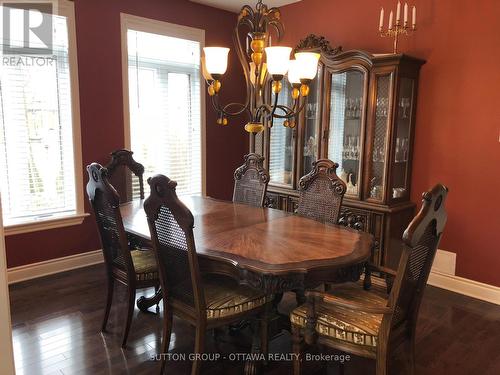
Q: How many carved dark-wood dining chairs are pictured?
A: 6